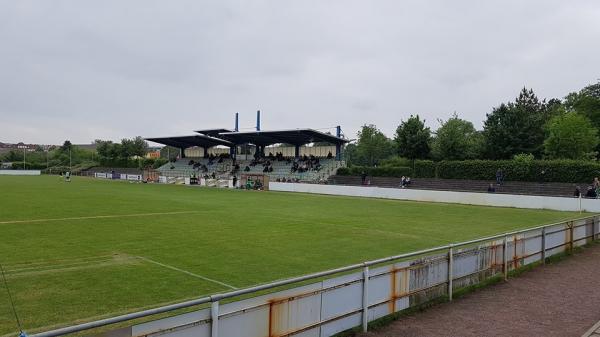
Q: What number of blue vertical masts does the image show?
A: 3